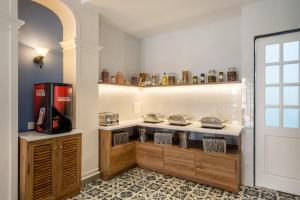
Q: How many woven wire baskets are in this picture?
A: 3